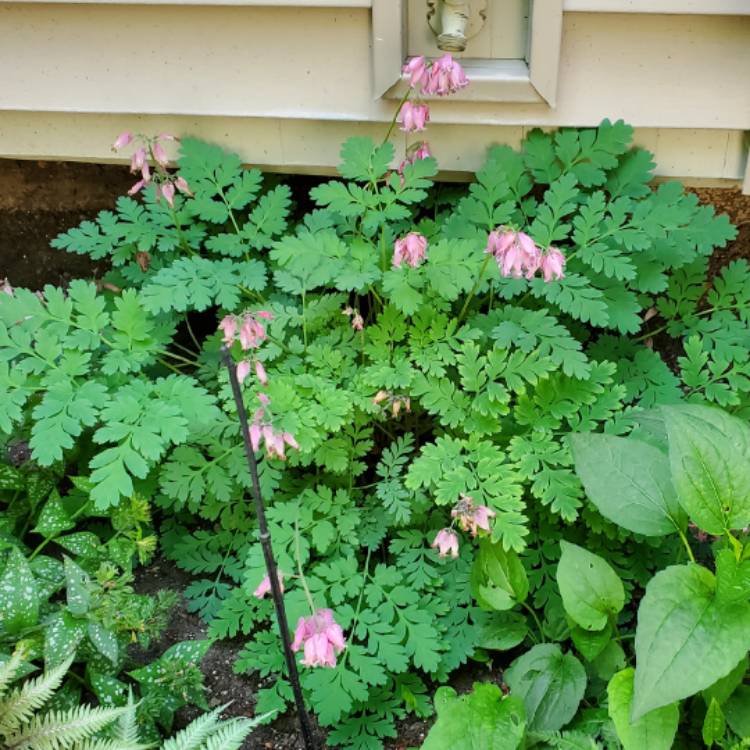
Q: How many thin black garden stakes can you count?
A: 1